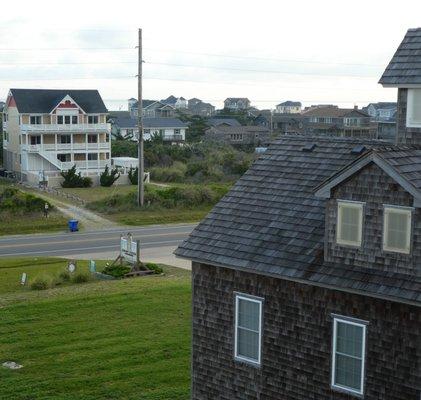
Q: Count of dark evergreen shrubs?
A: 3